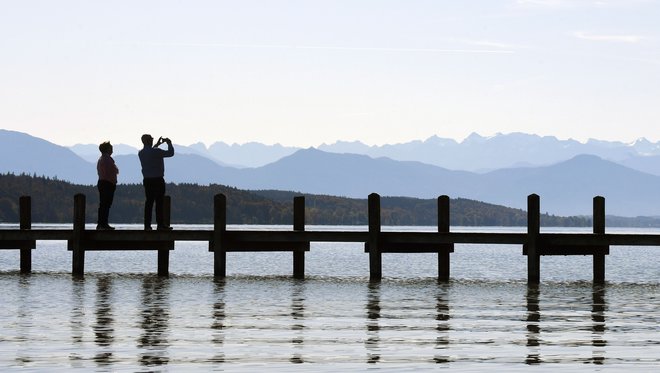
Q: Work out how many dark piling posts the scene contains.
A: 9